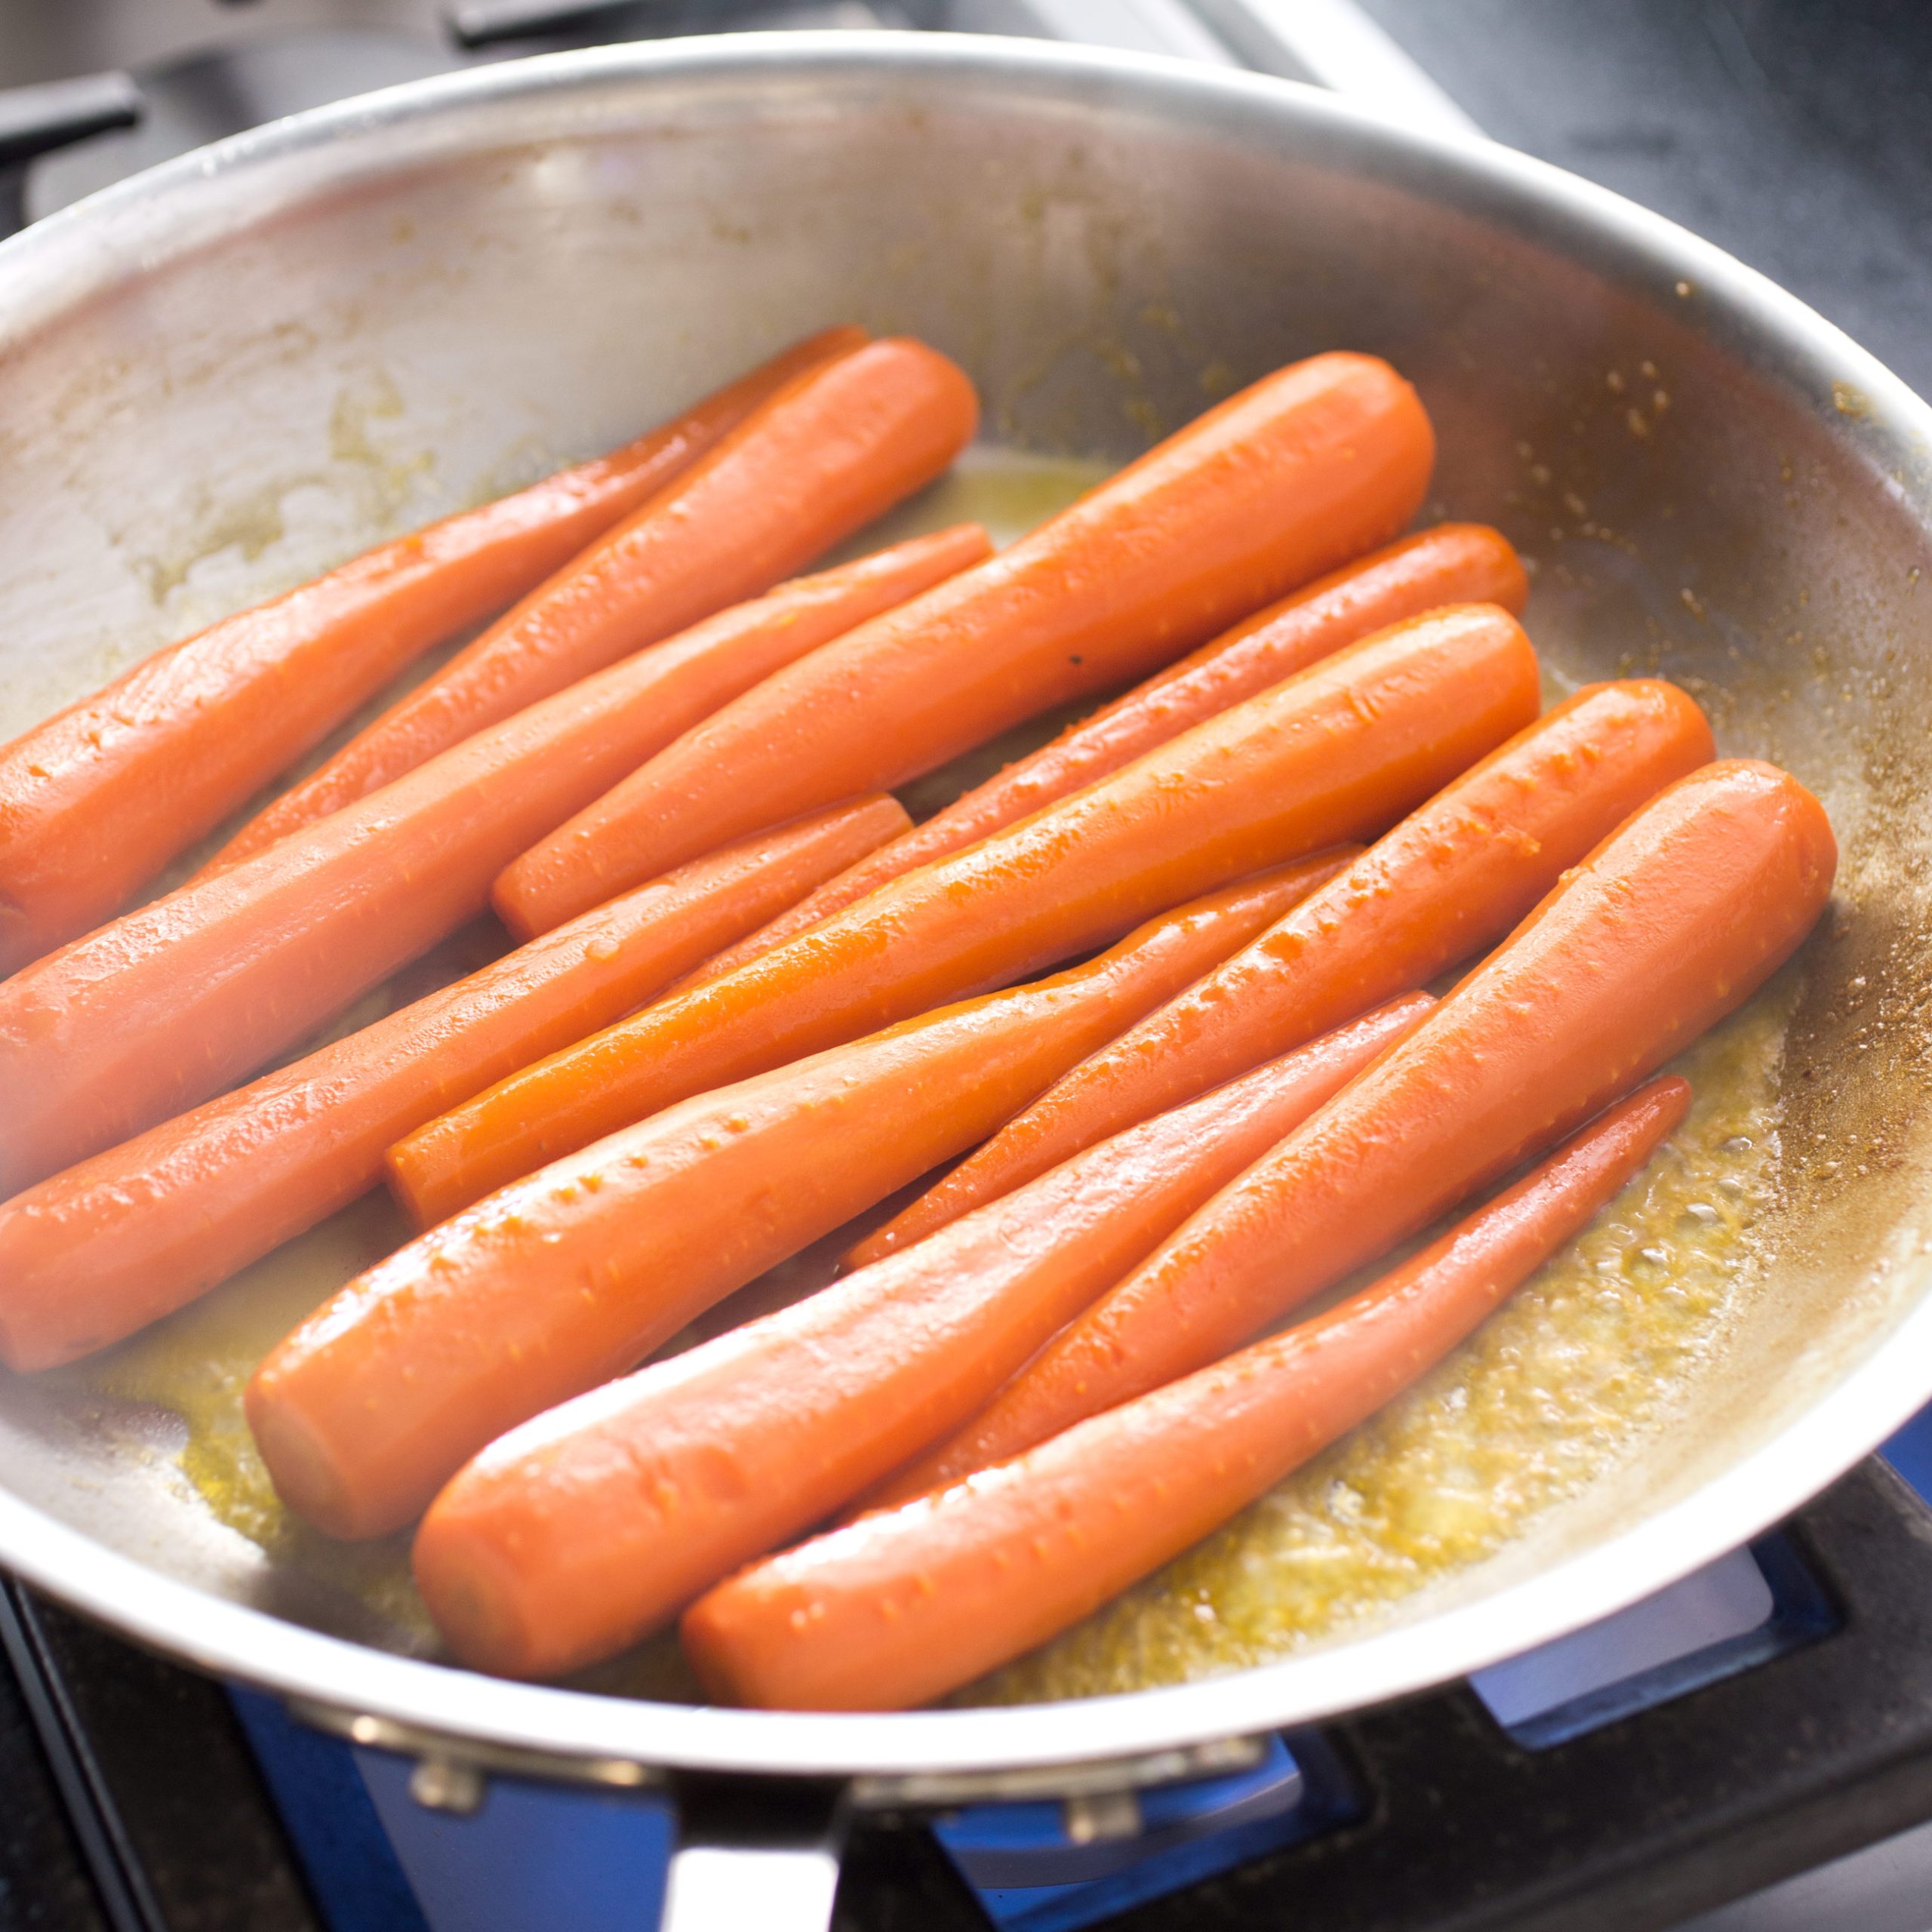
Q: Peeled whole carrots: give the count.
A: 12